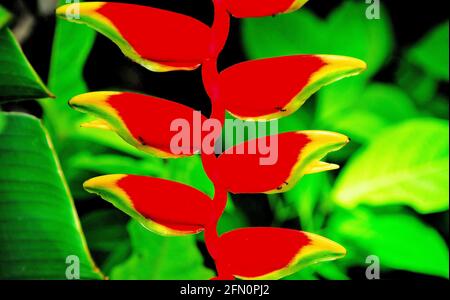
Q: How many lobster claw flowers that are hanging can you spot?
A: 7